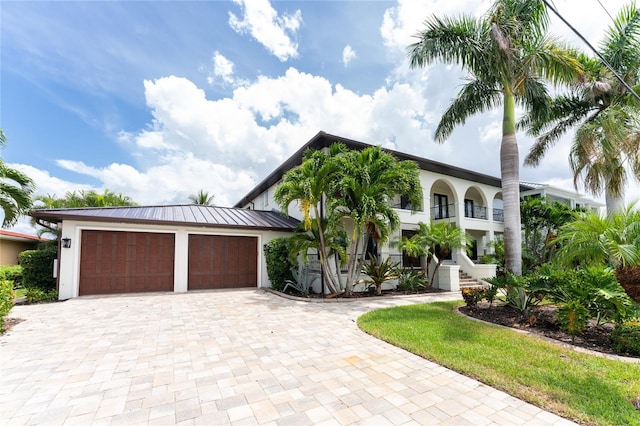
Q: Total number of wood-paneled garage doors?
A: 2